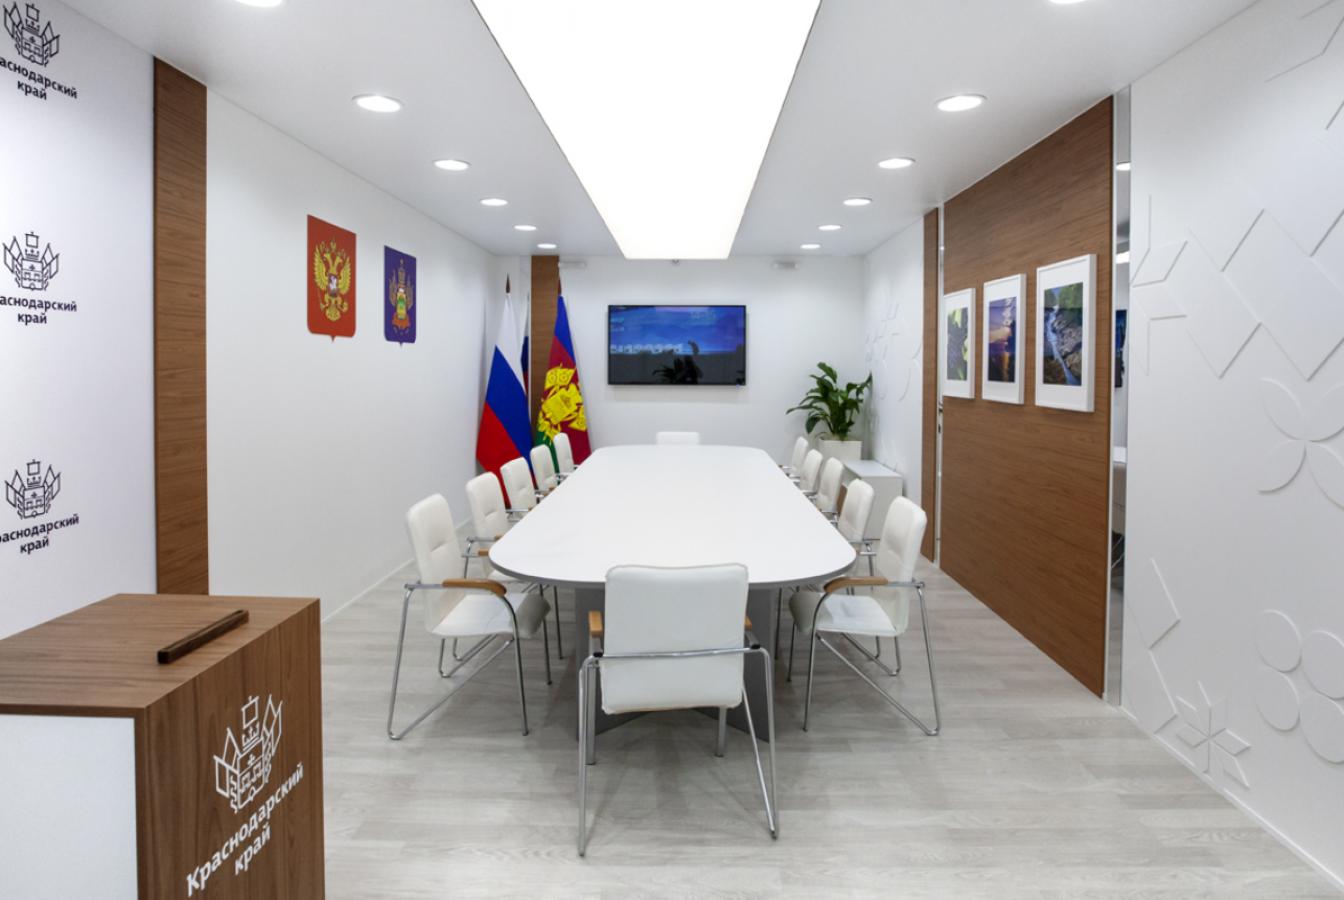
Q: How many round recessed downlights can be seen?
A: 12